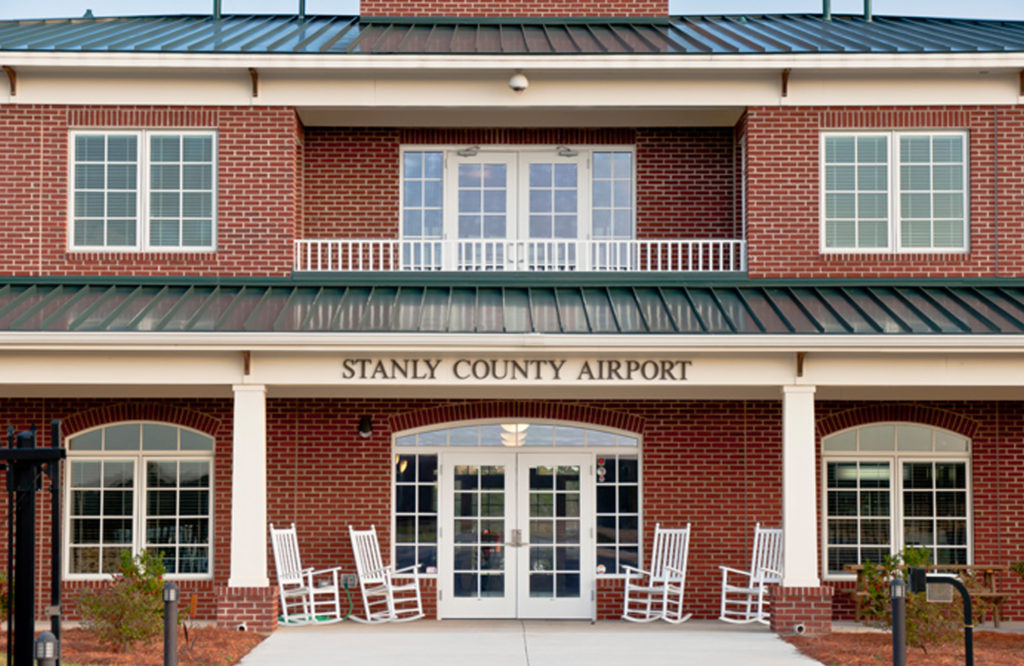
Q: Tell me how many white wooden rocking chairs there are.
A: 4